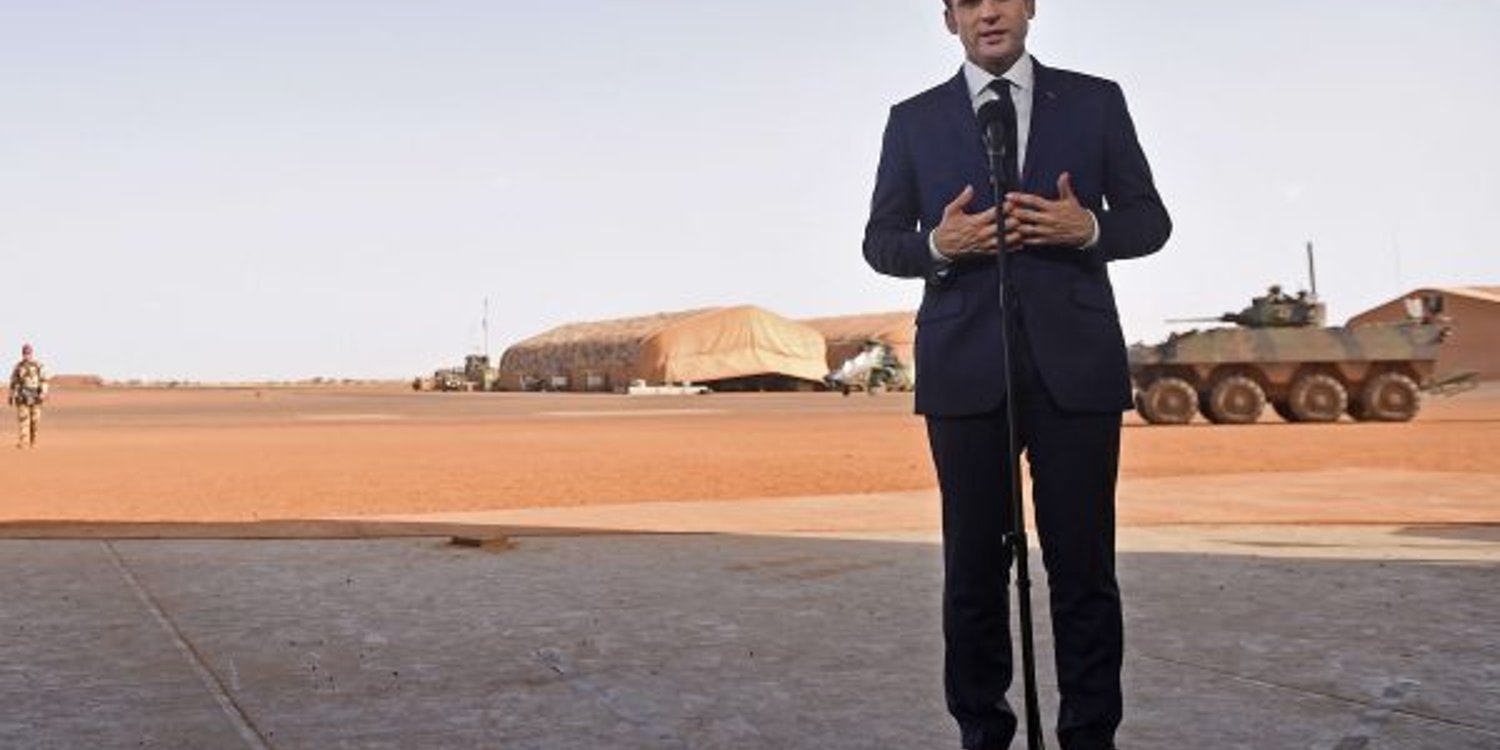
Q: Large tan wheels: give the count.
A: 4